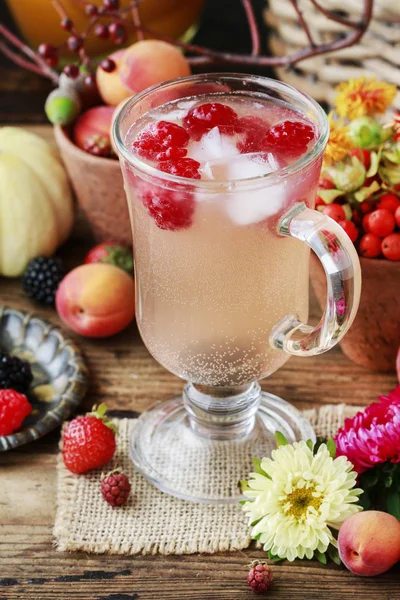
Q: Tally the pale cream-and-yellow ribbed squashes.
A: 1